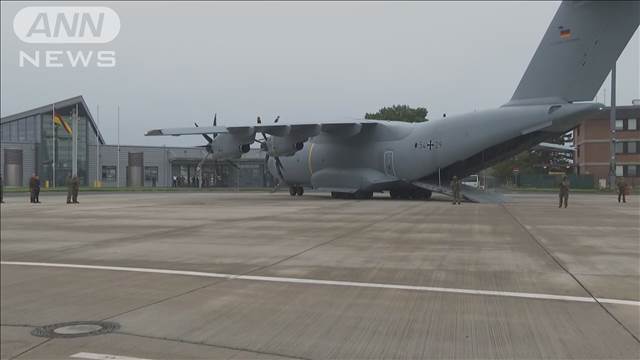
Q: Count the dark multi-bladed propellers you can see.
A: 2